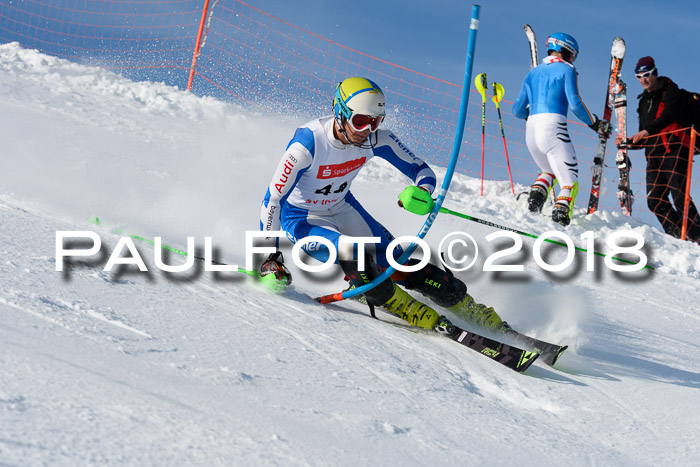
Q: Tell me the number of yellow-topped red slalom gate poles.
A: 2